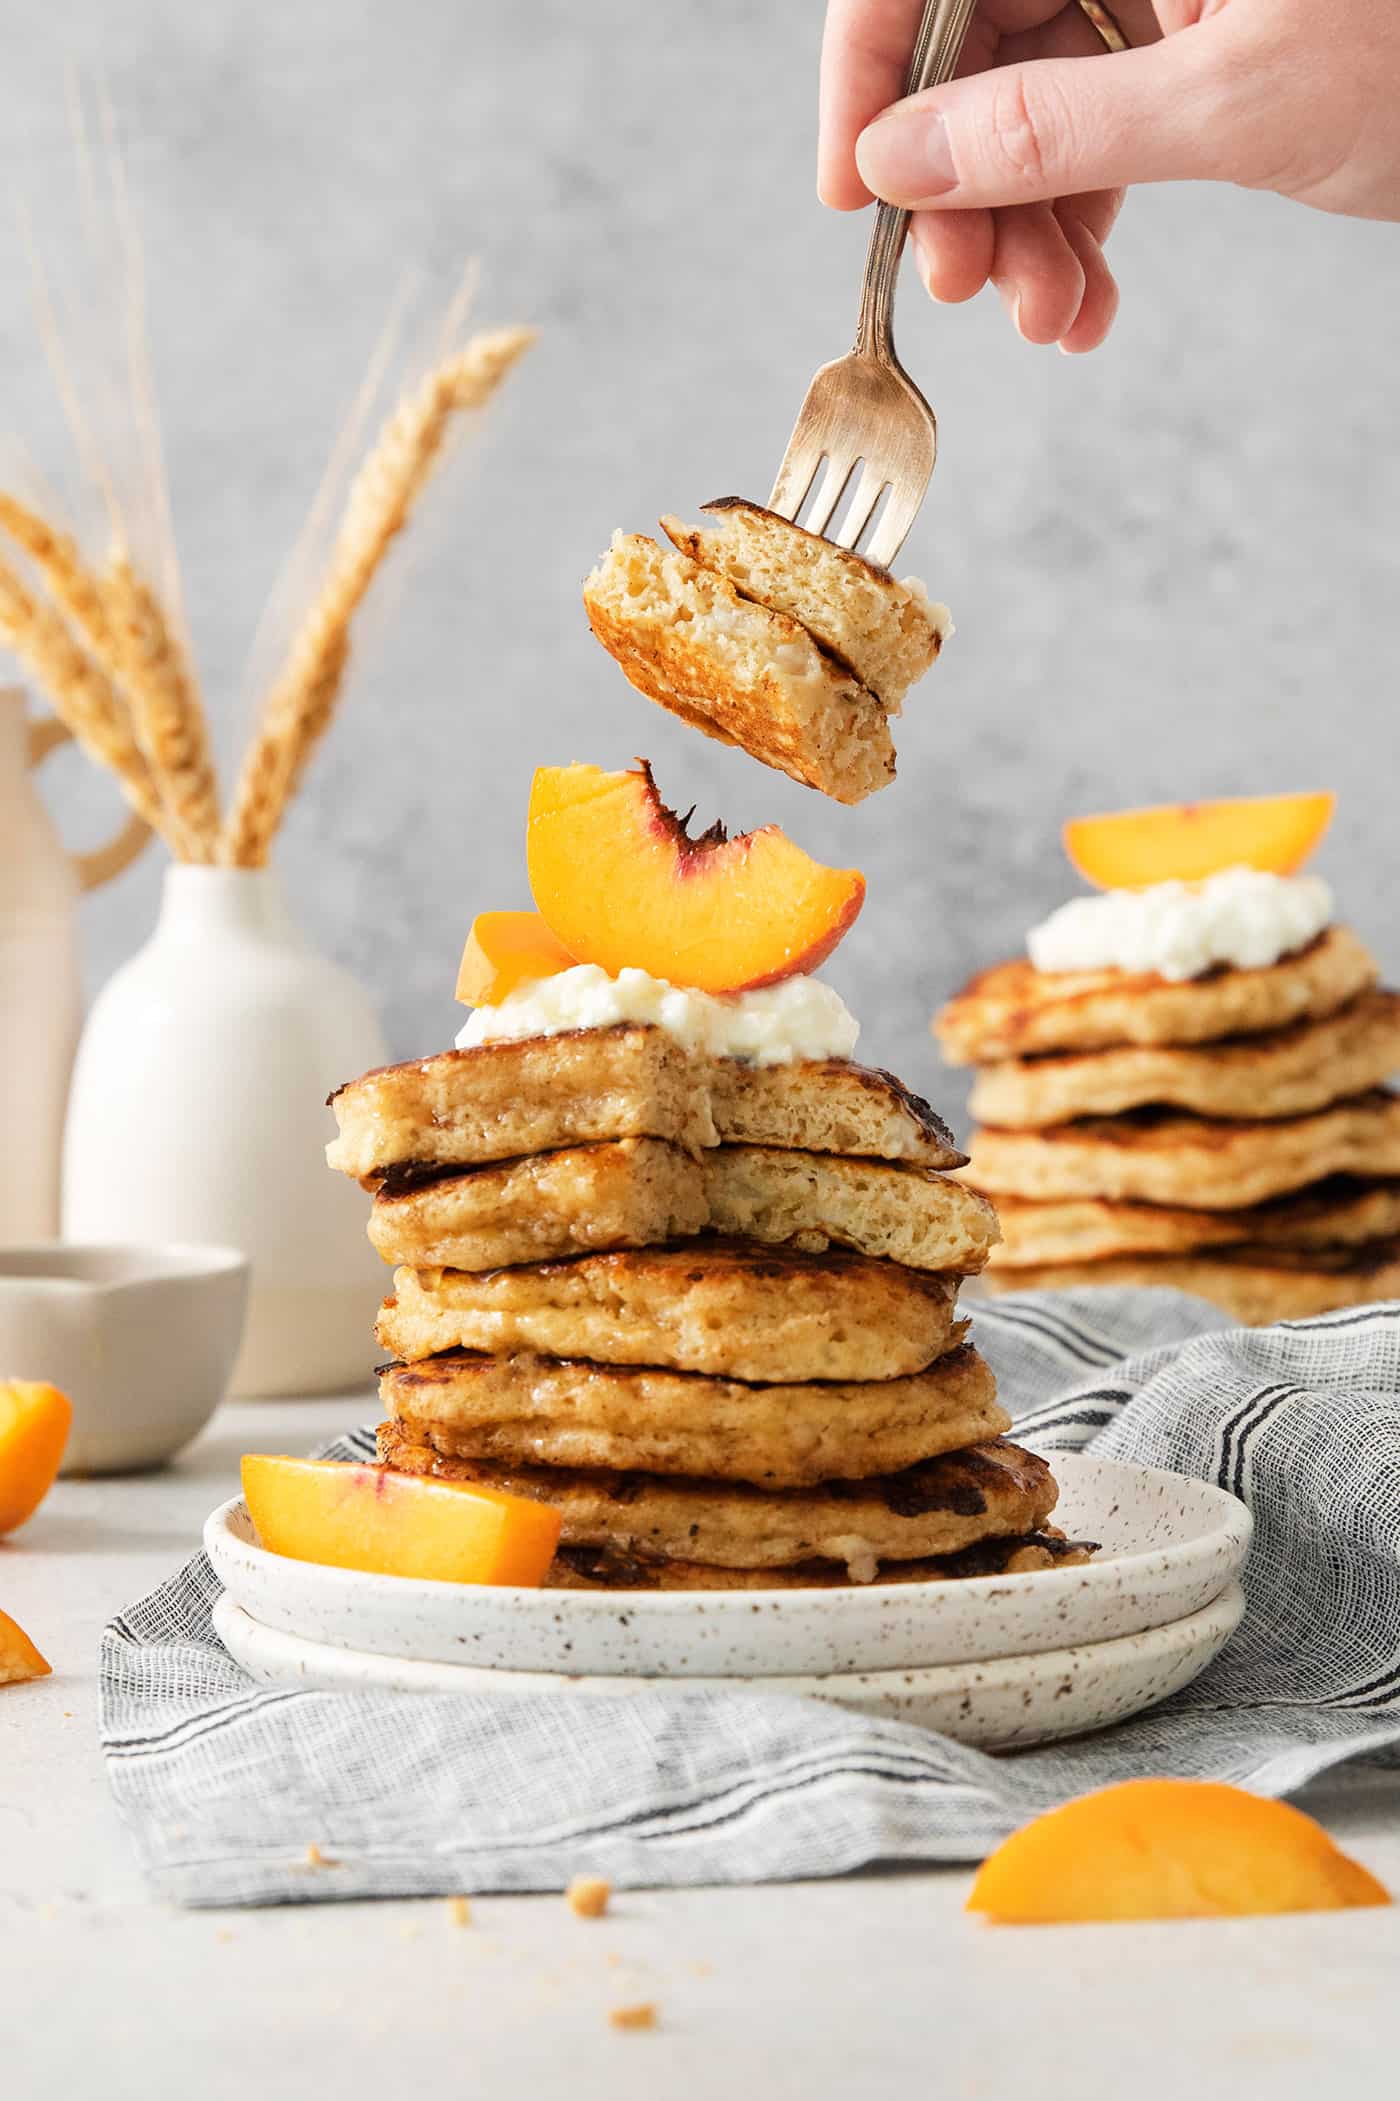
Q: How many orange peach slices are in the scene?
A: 7